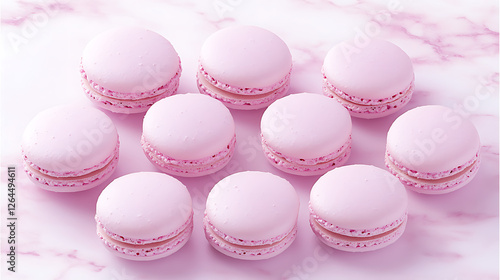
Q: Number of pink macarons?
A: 10